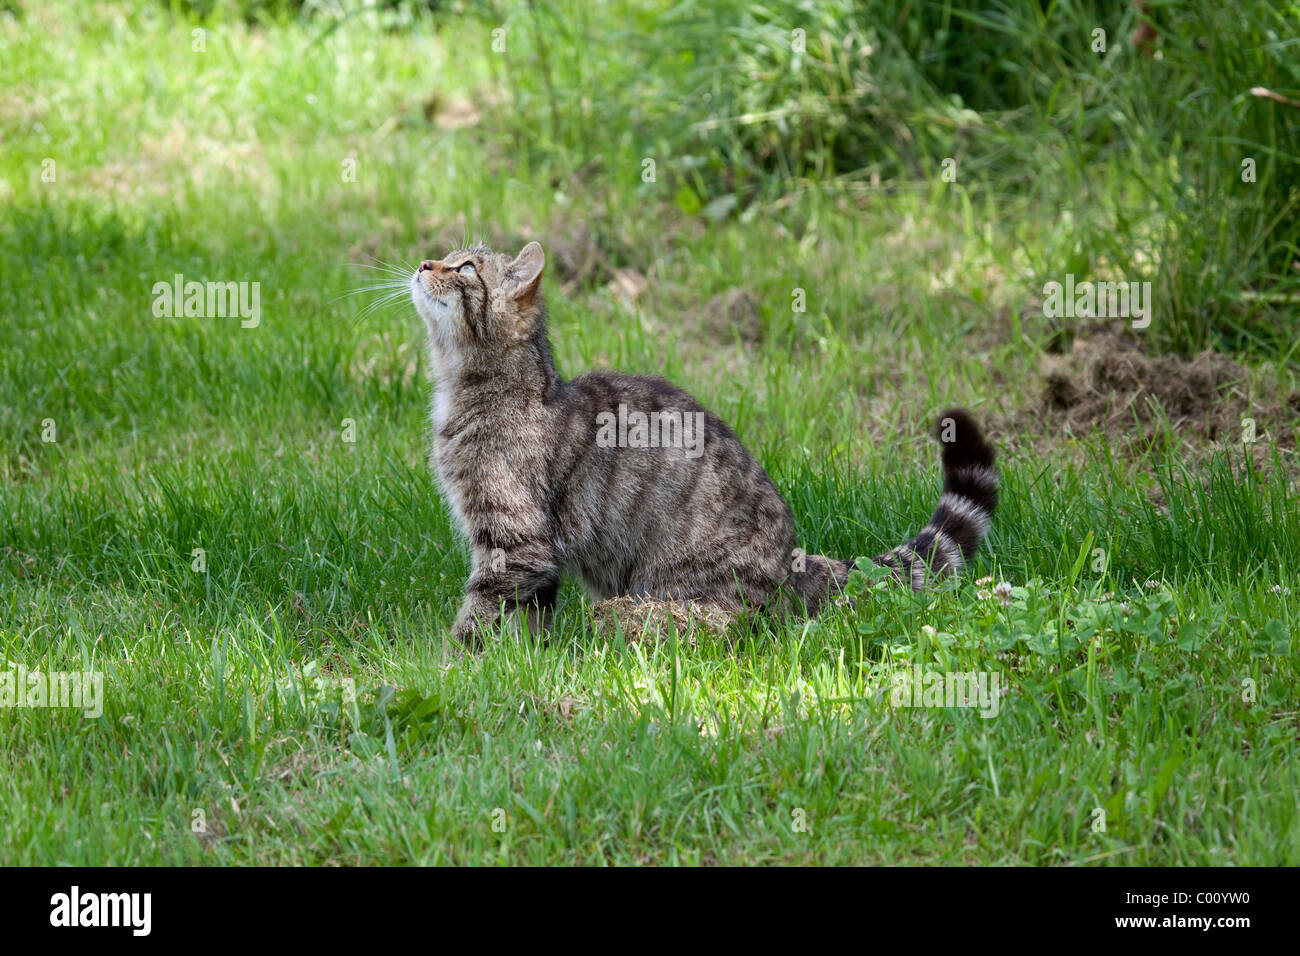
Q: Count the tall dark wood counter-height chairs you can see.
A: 0